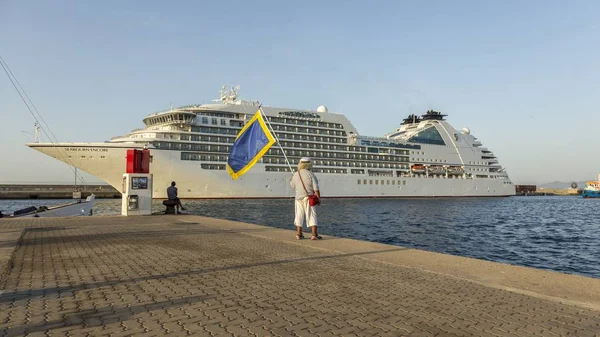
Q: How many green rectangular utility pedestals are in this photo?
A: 0